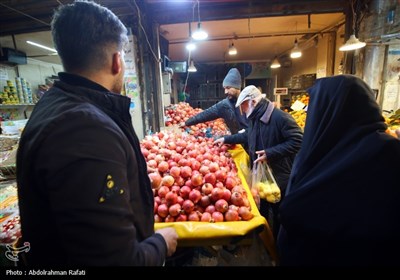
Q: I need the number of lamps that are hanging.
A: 7